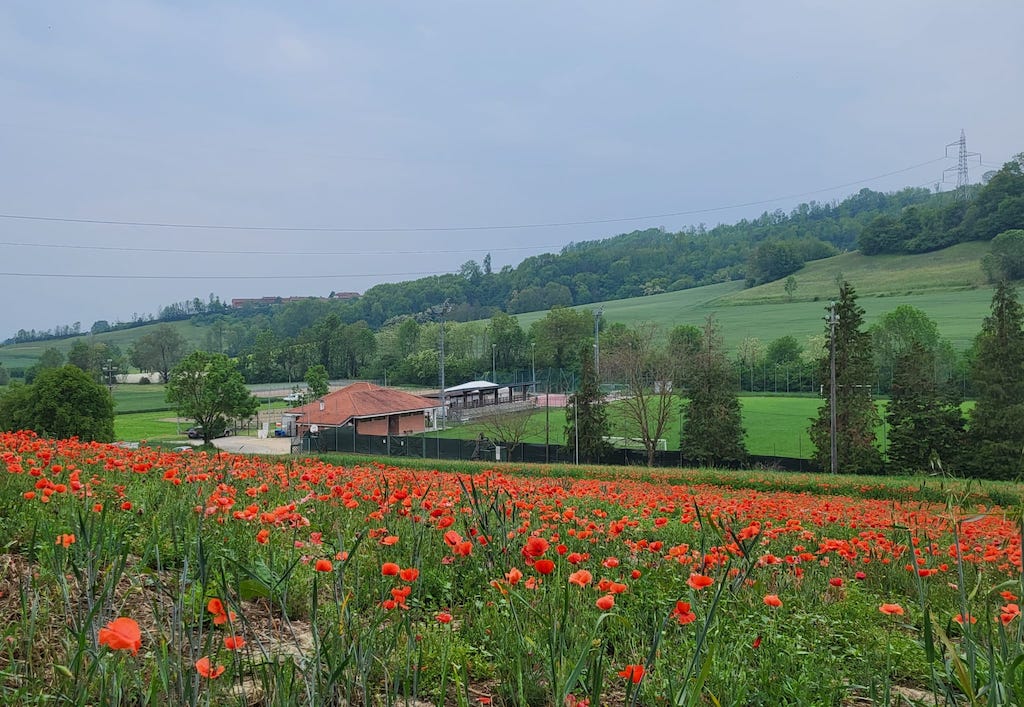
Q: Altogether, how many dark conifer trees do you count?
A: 5